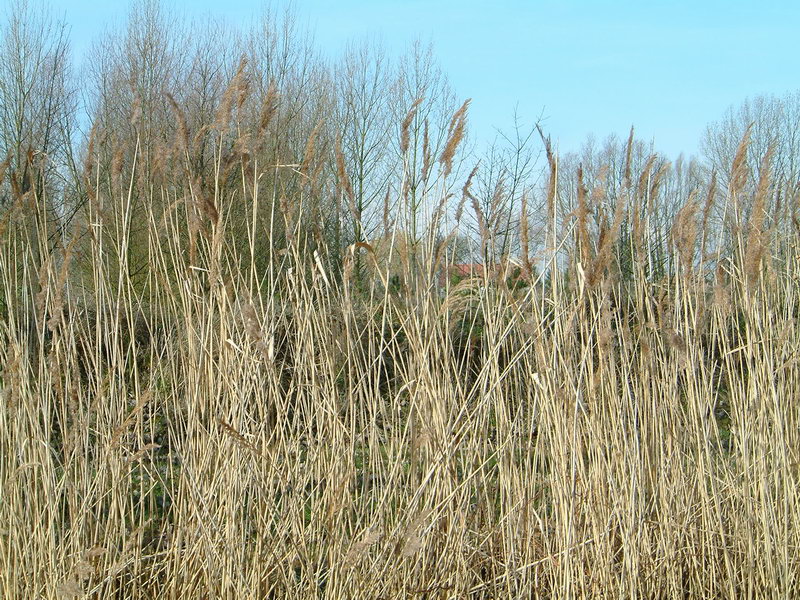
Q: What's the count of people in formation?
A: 0